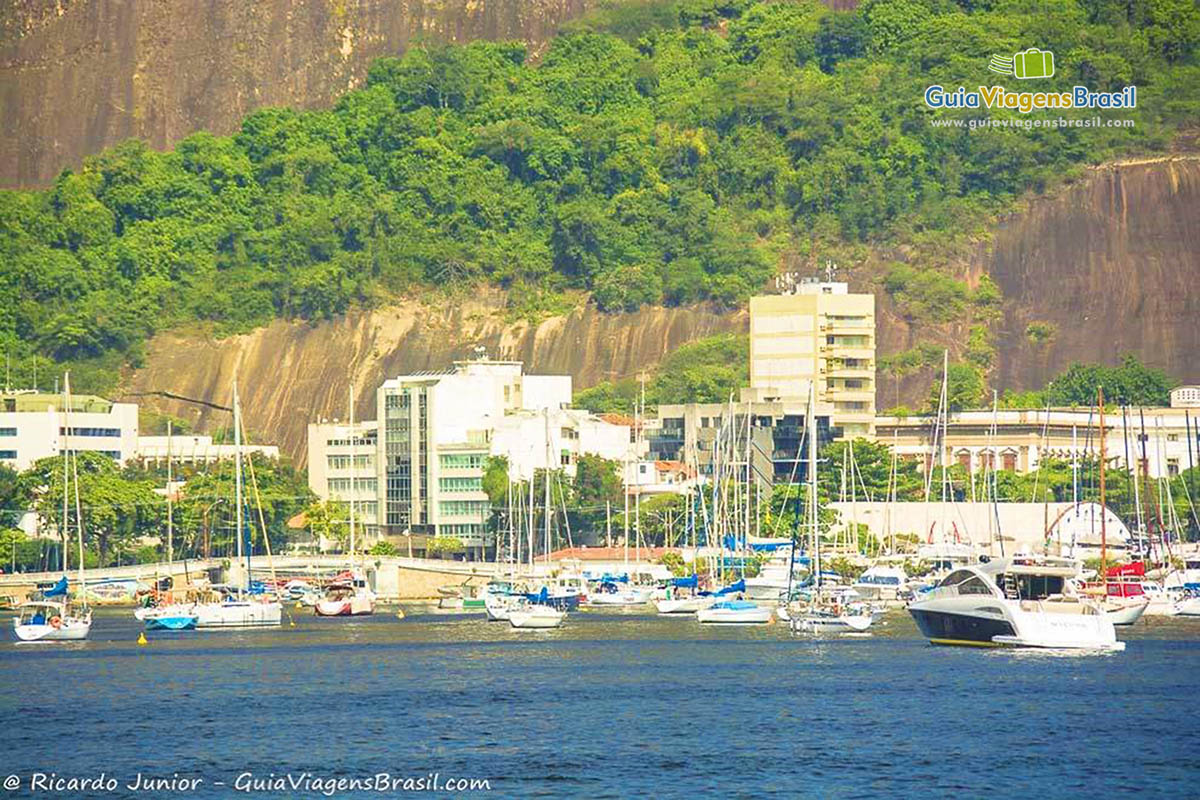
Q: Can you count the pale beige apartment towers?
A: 1